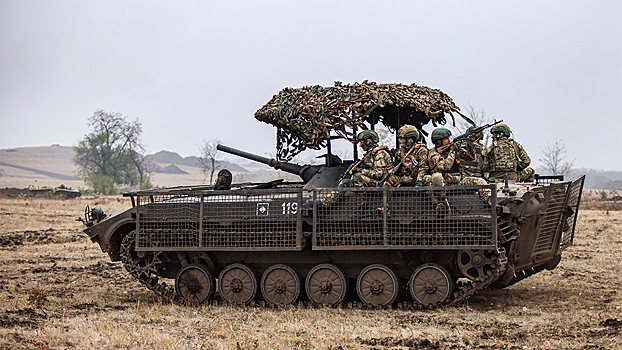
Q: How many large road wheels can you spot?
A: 6